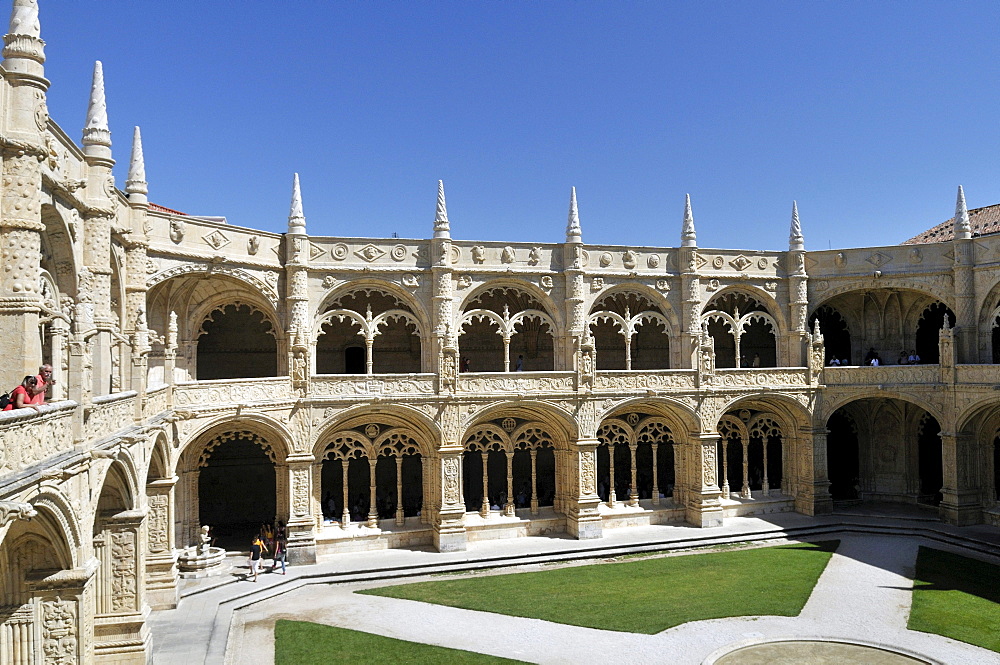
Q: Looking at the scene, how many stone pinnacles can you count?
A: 9